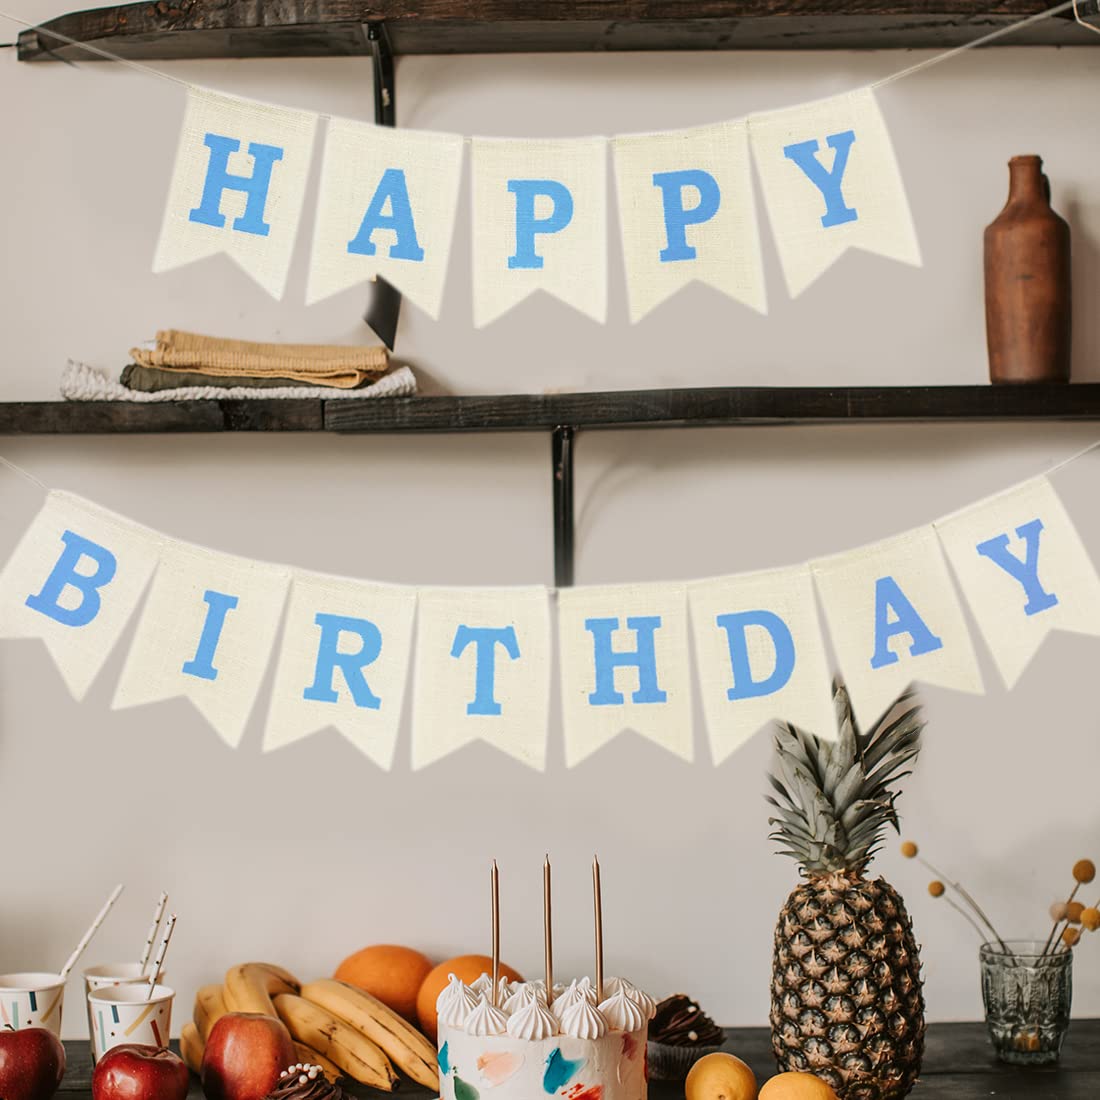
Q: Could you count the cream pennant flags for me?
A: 13